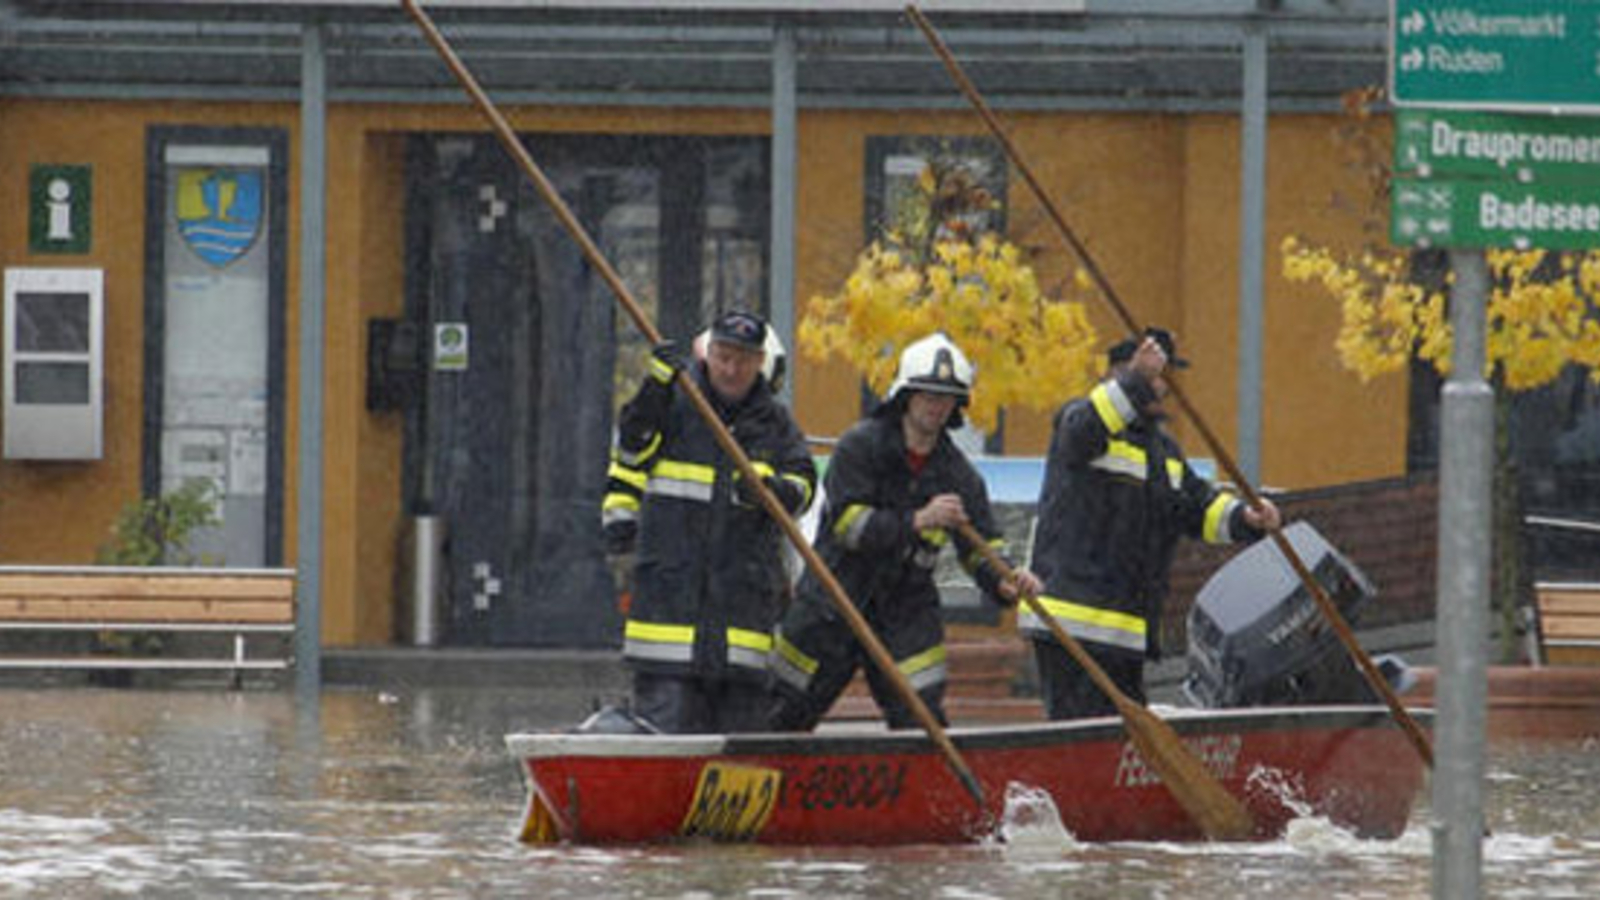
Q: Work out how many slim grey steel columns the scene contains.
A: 3